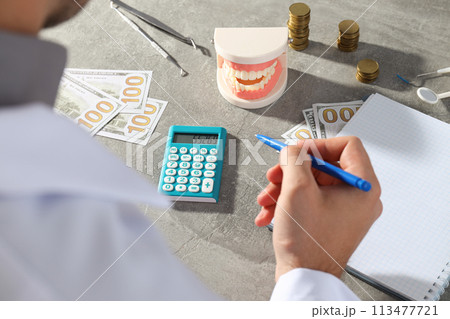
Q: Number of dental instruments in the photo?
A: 4